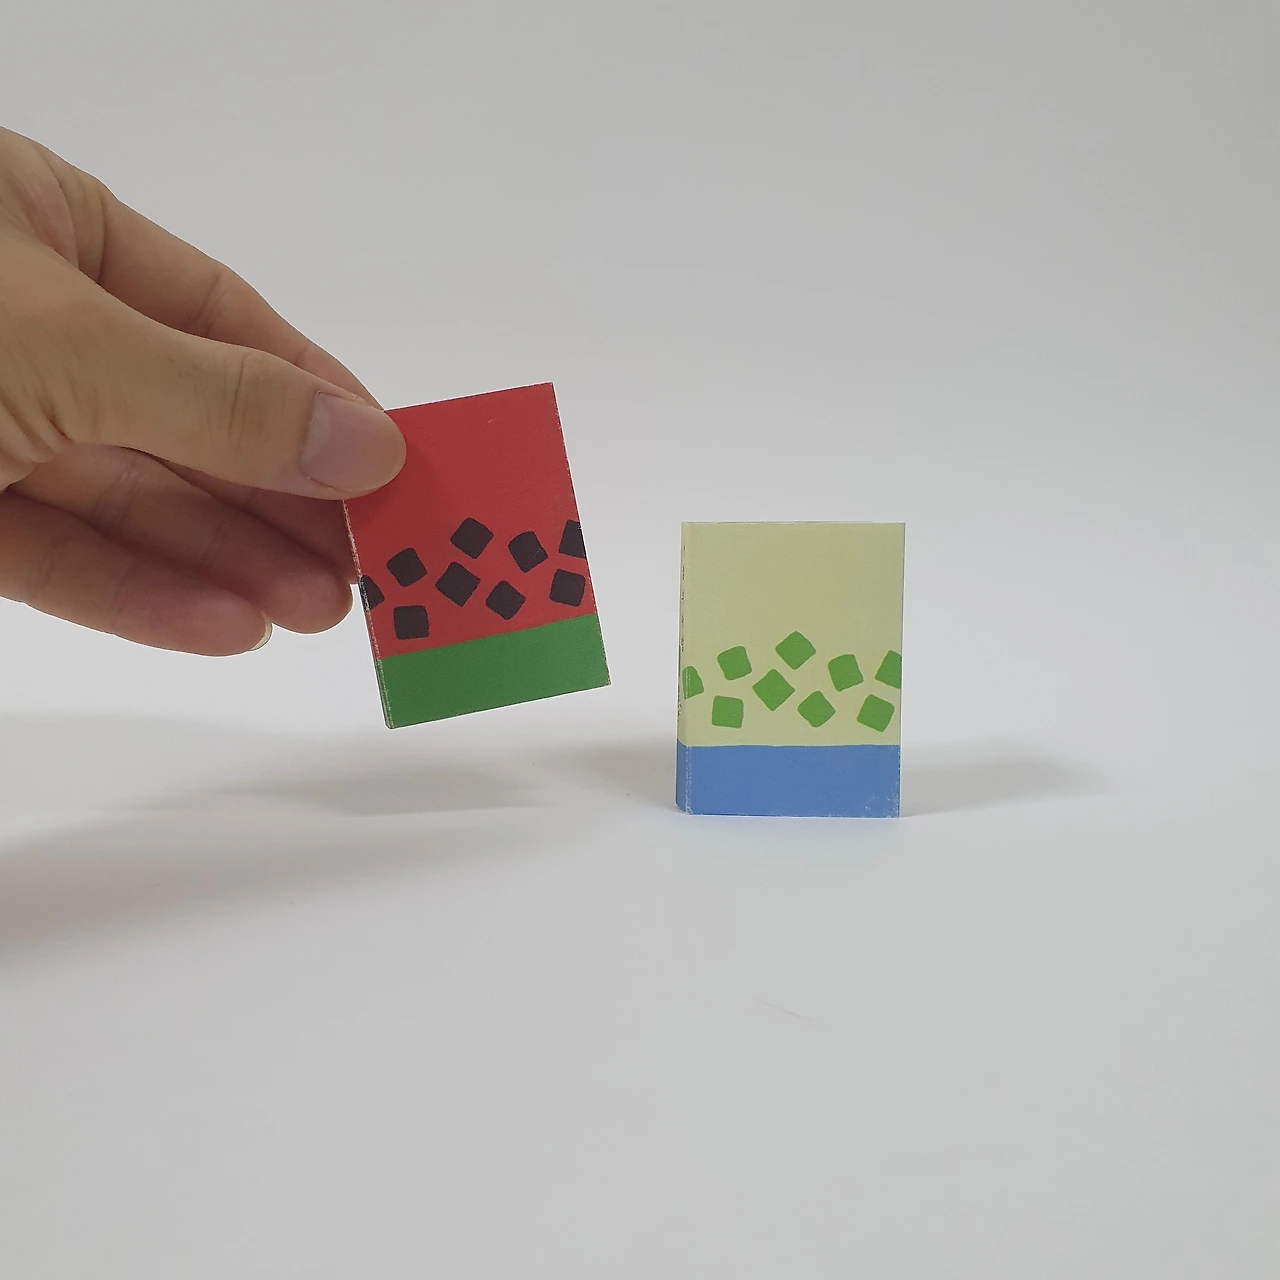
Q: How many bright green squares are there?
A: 9